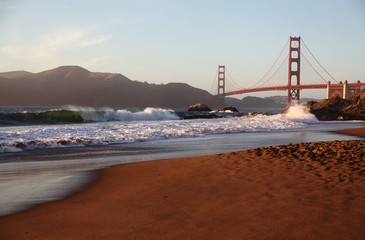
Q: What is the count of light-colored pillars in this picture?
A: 2